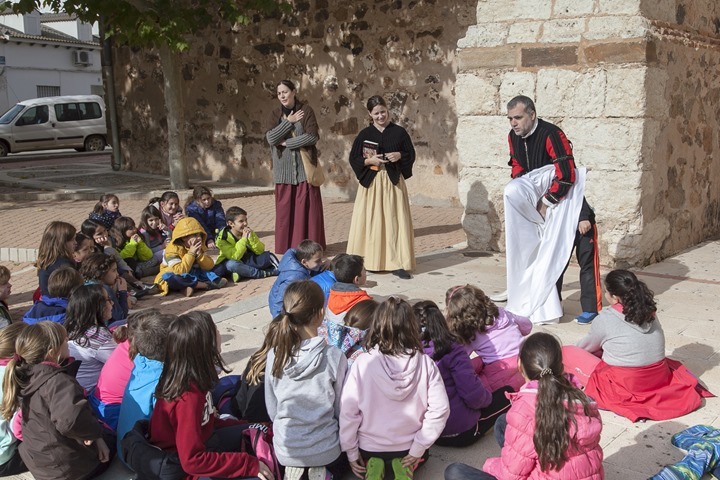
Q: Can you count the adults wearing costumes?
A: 3